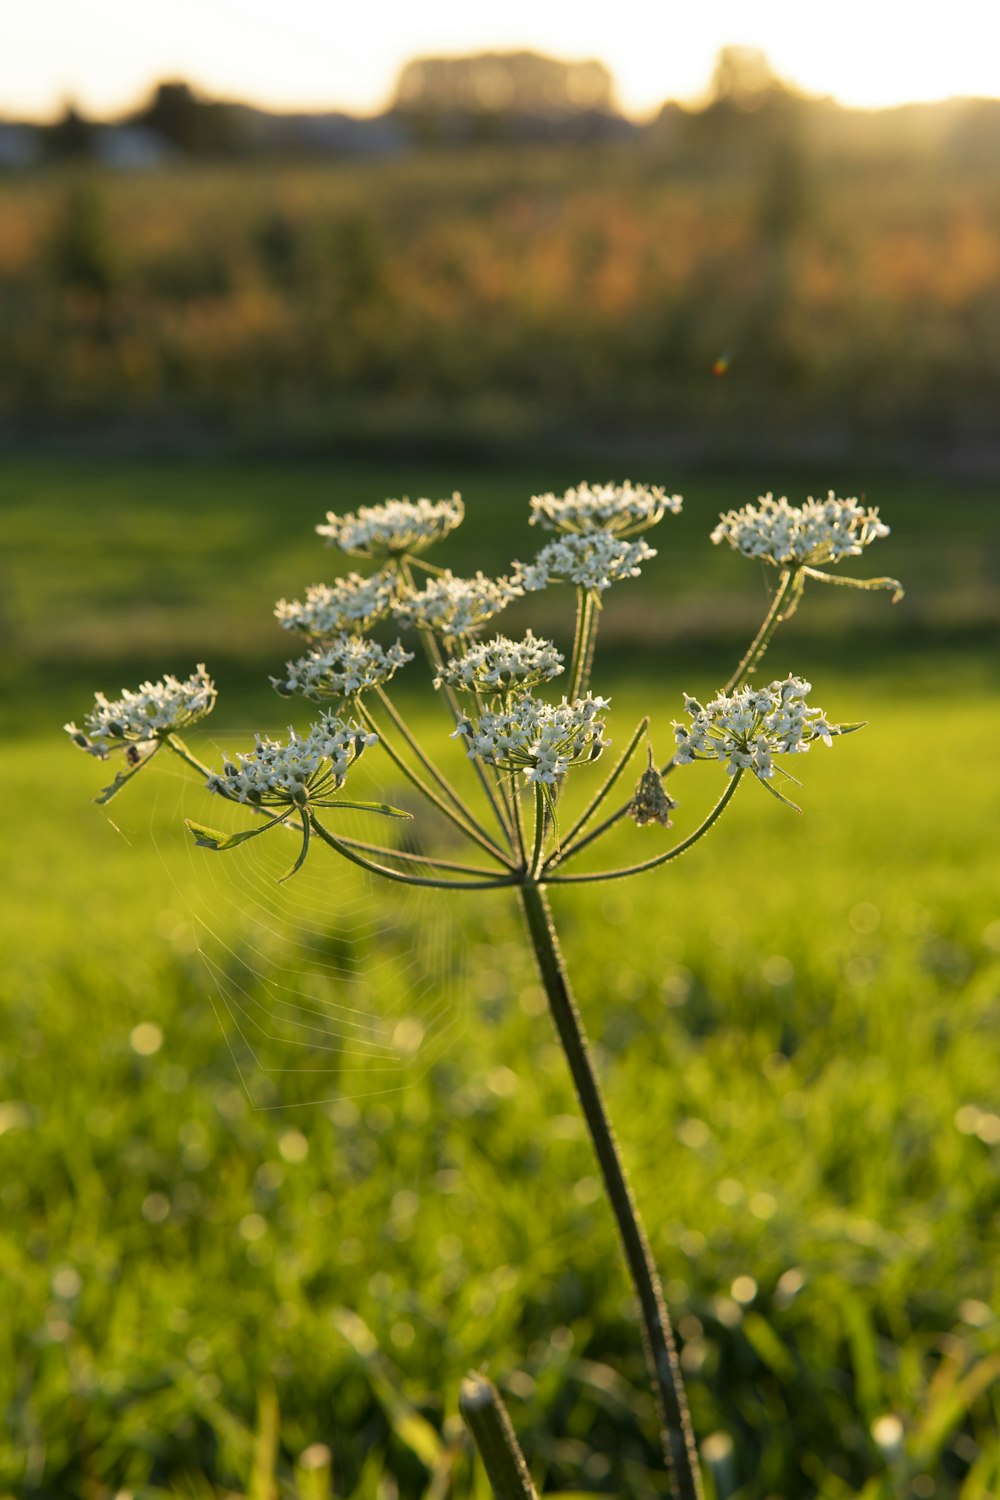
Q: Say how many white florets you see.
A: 12